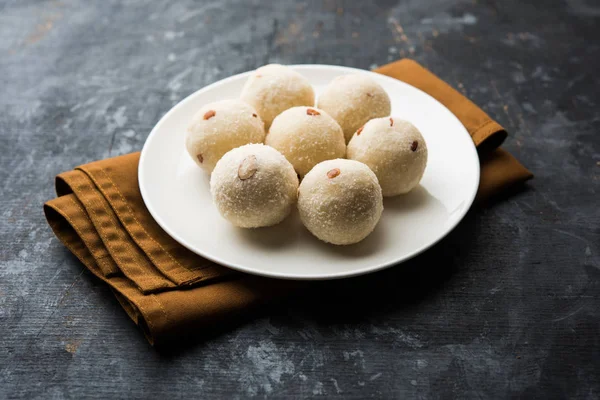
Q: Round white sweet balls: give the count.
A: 7